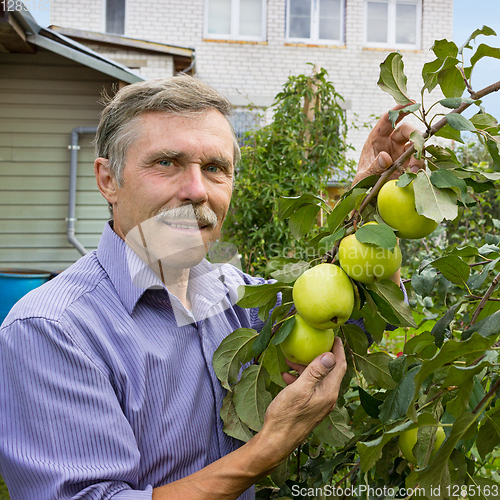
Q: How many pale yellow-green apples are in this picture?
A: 5